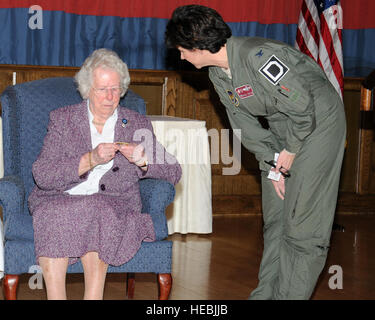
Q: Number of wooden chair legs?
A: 3